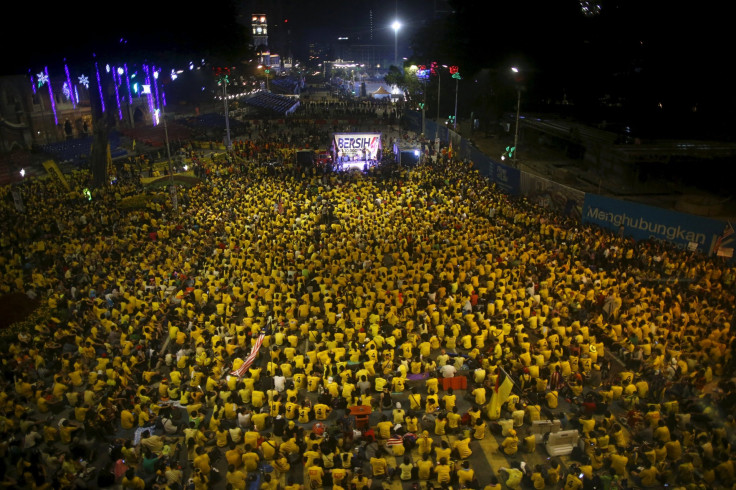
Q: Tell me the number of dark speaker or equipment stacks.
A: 2